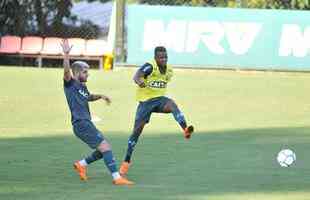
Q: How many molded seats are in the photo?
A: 5